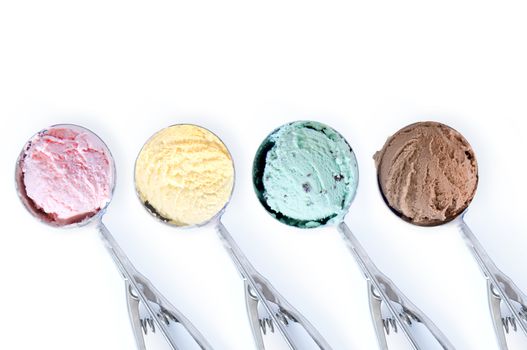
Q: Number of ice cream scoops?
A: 4